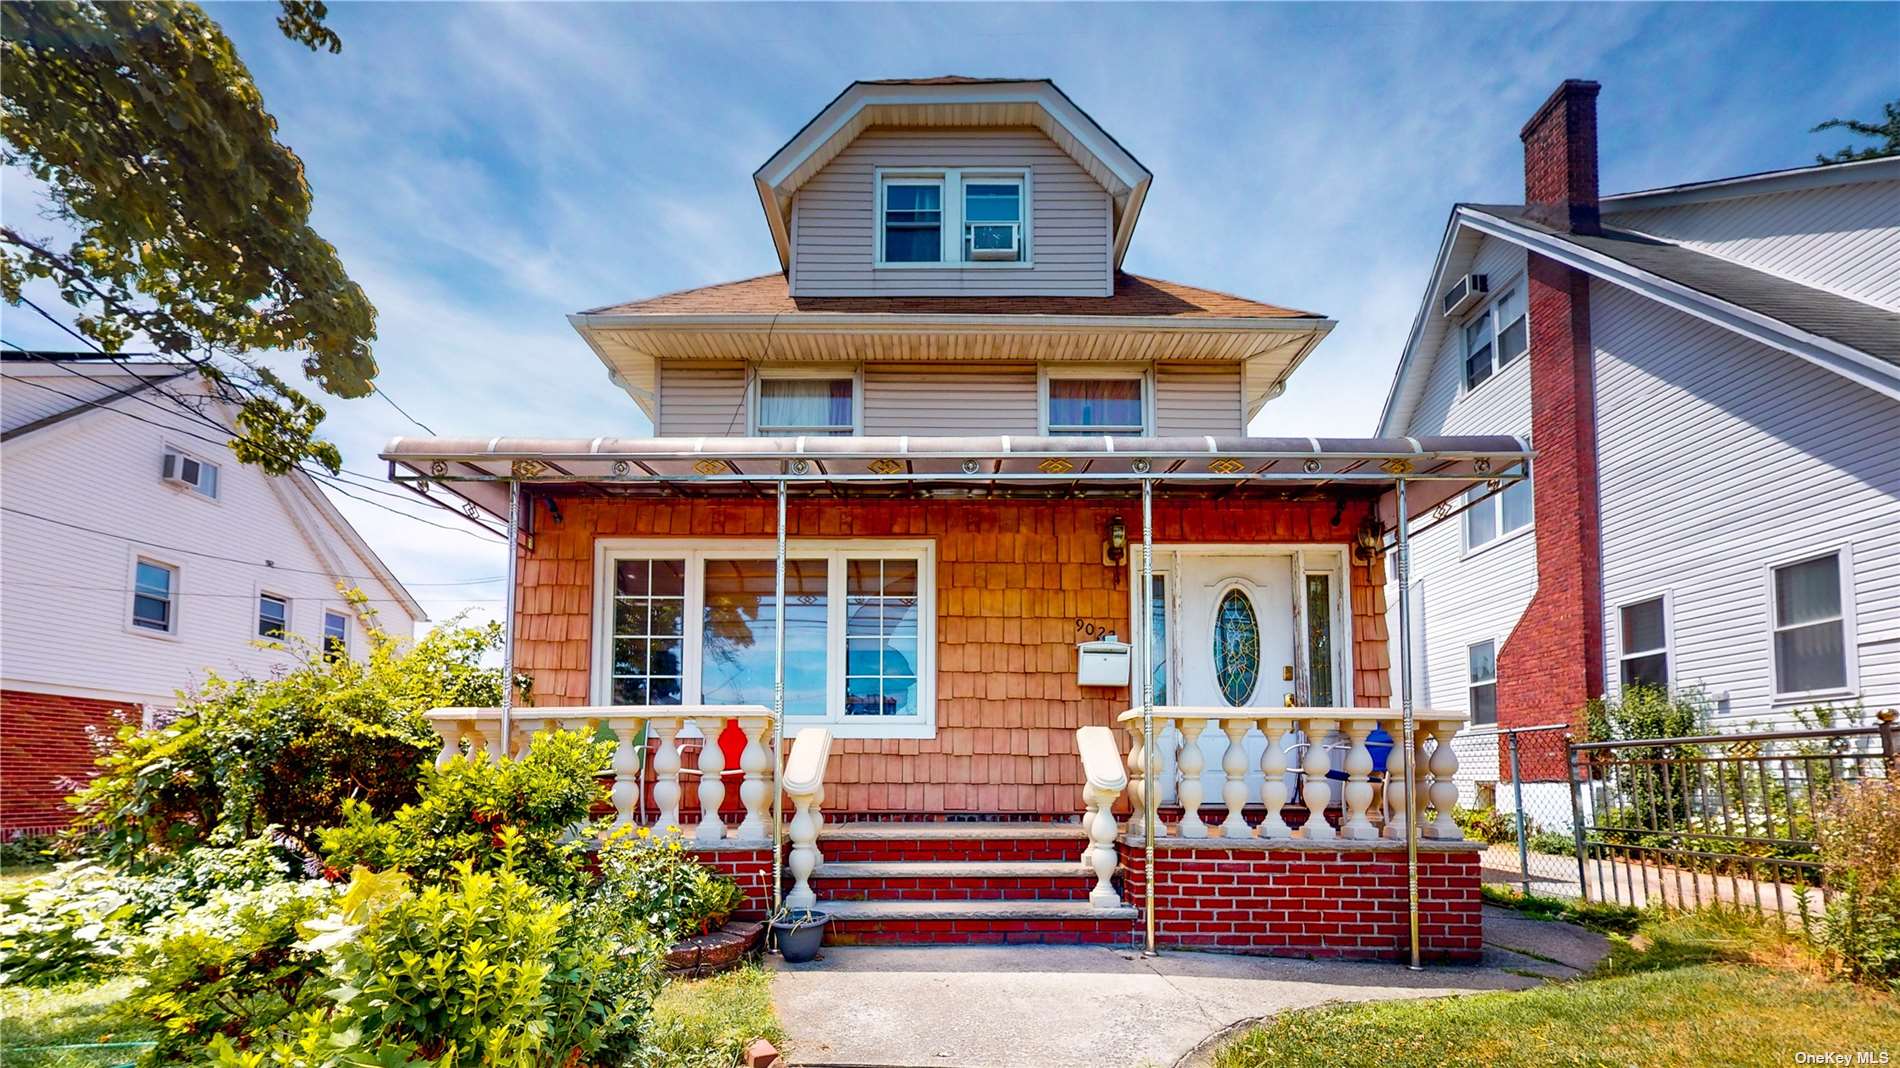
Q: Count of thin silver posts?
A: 4